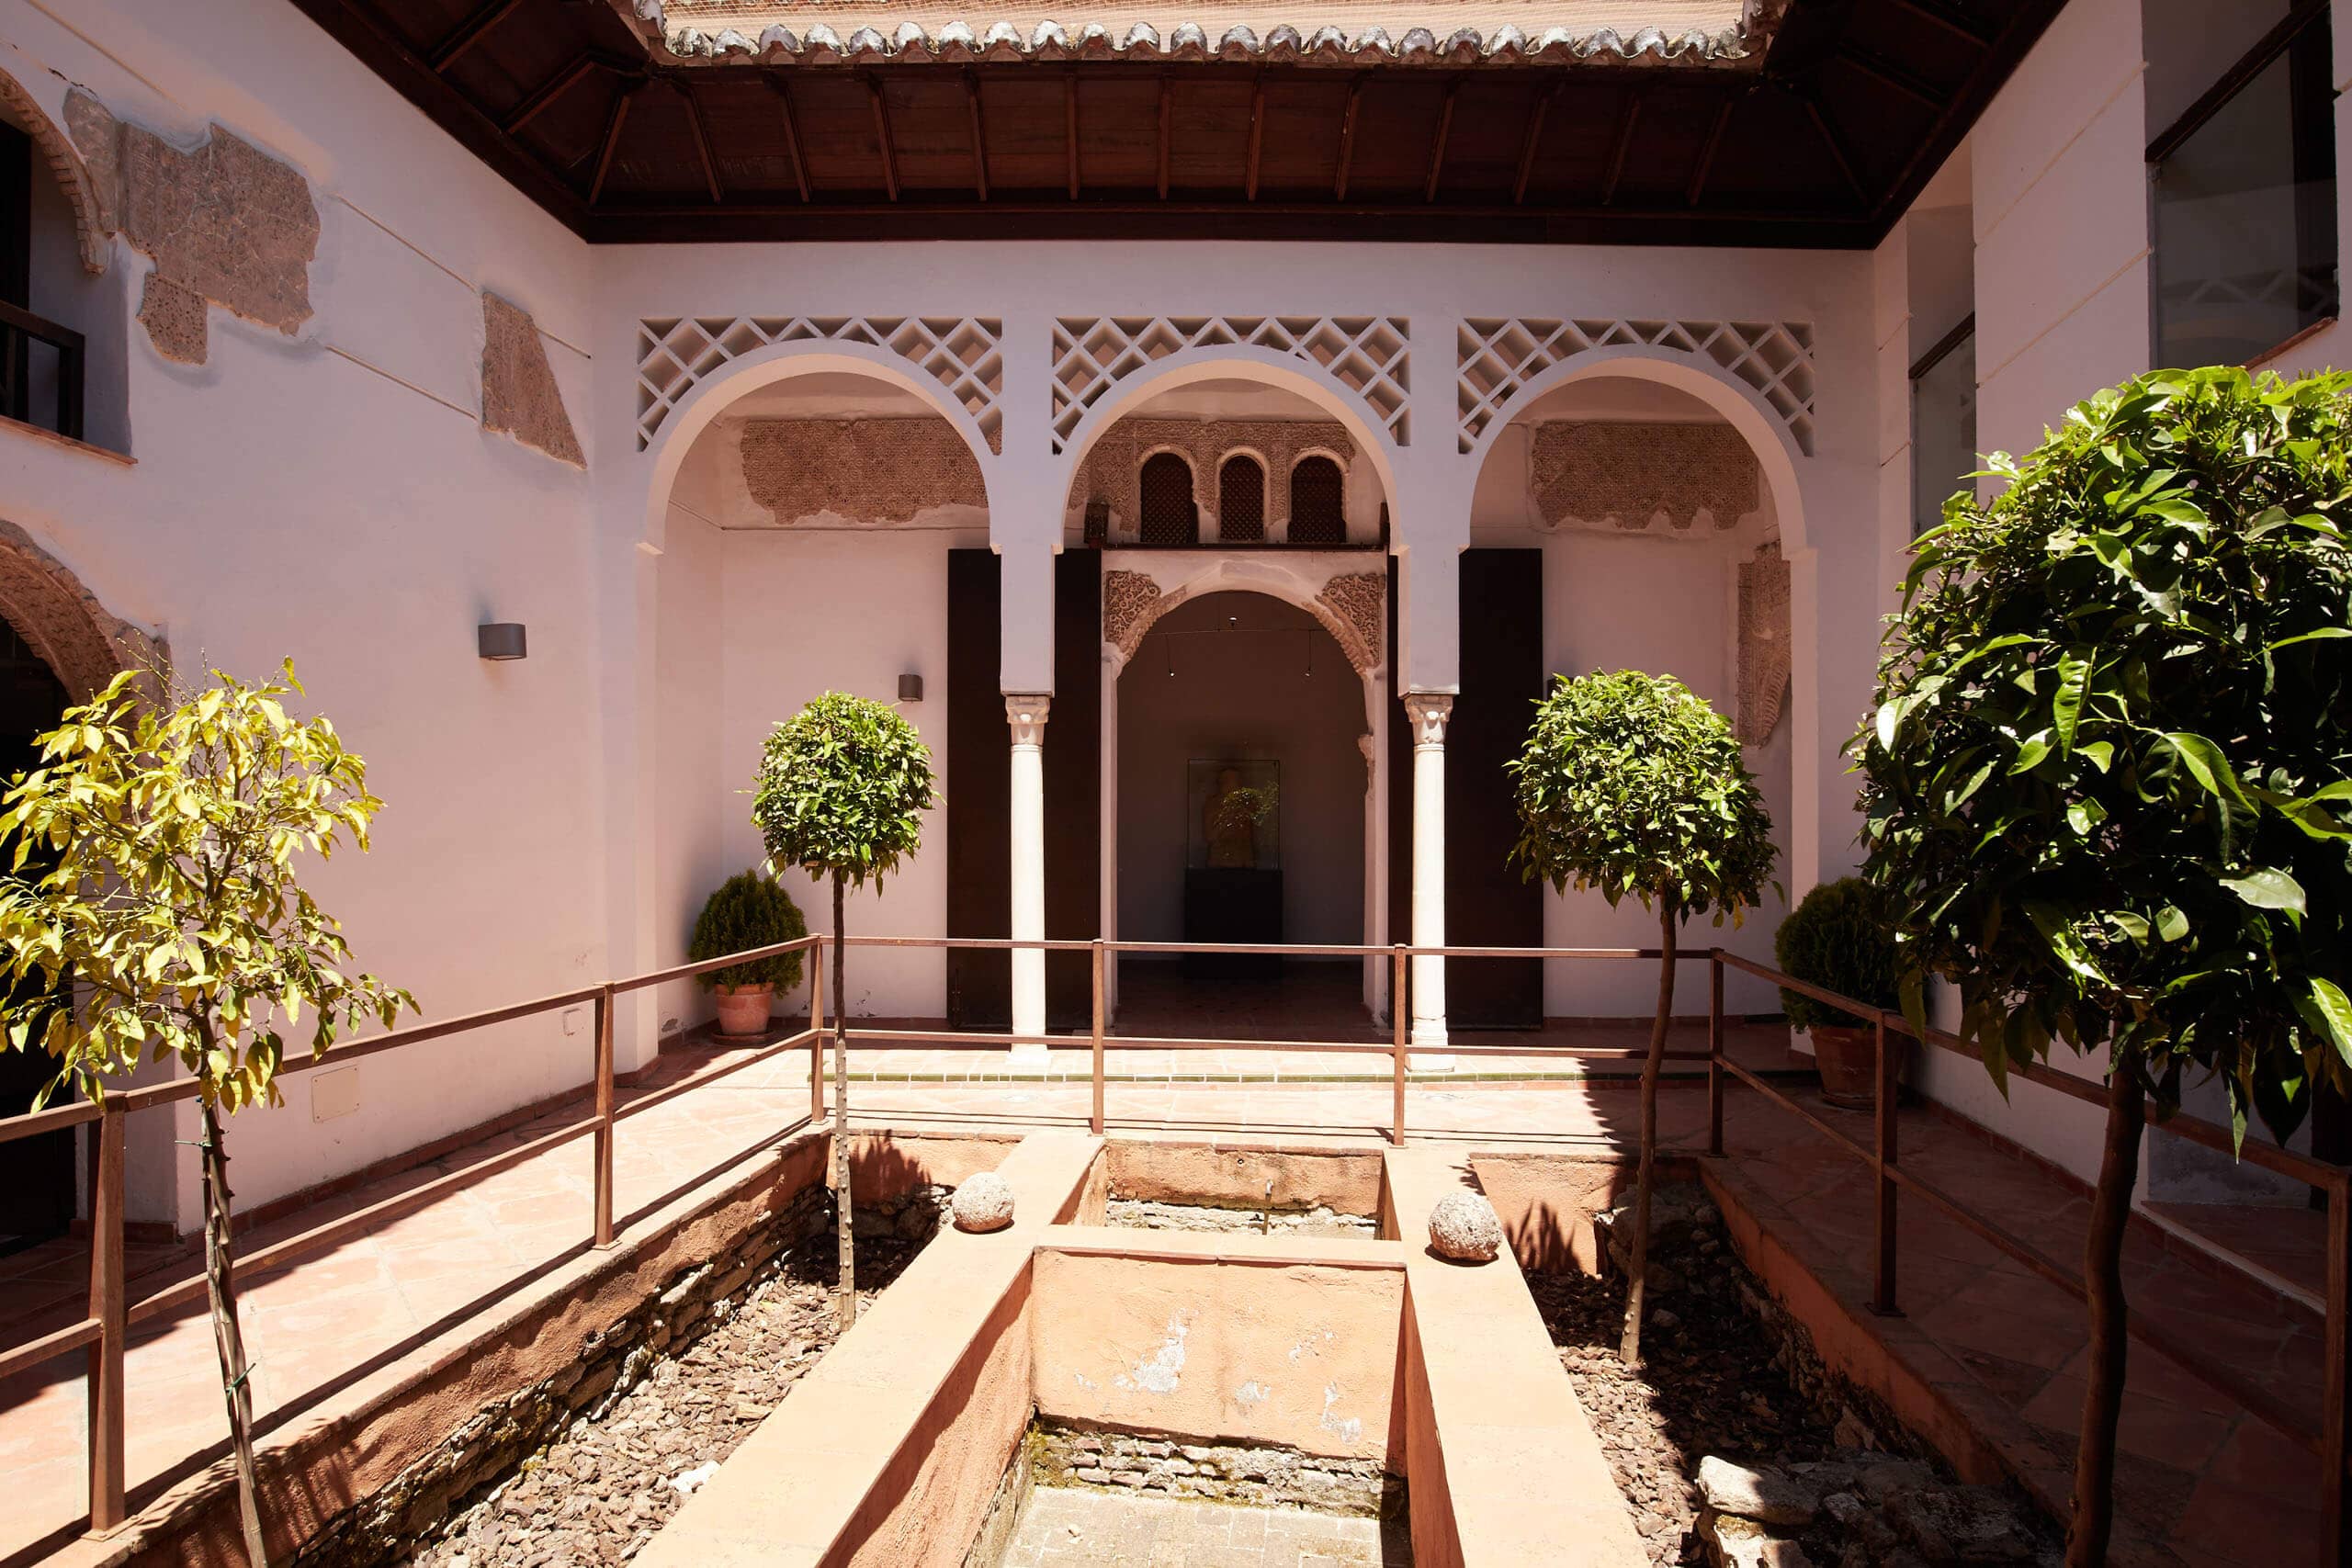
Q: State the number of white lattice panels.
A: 3